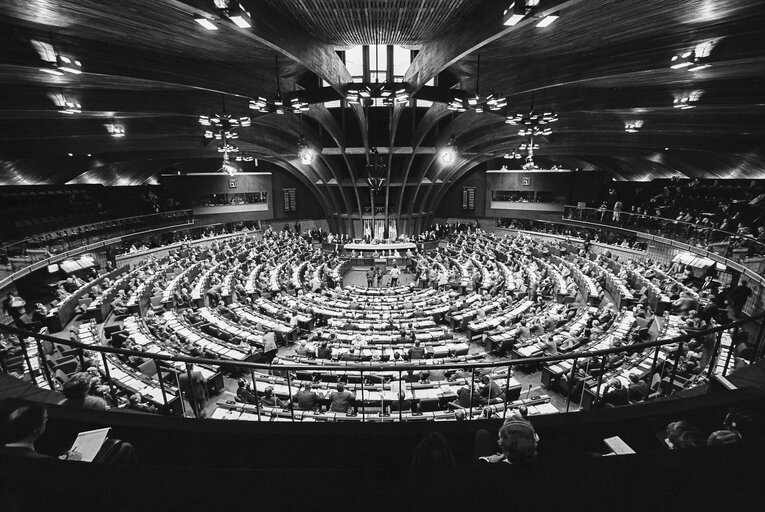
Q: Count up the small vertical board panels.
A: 2